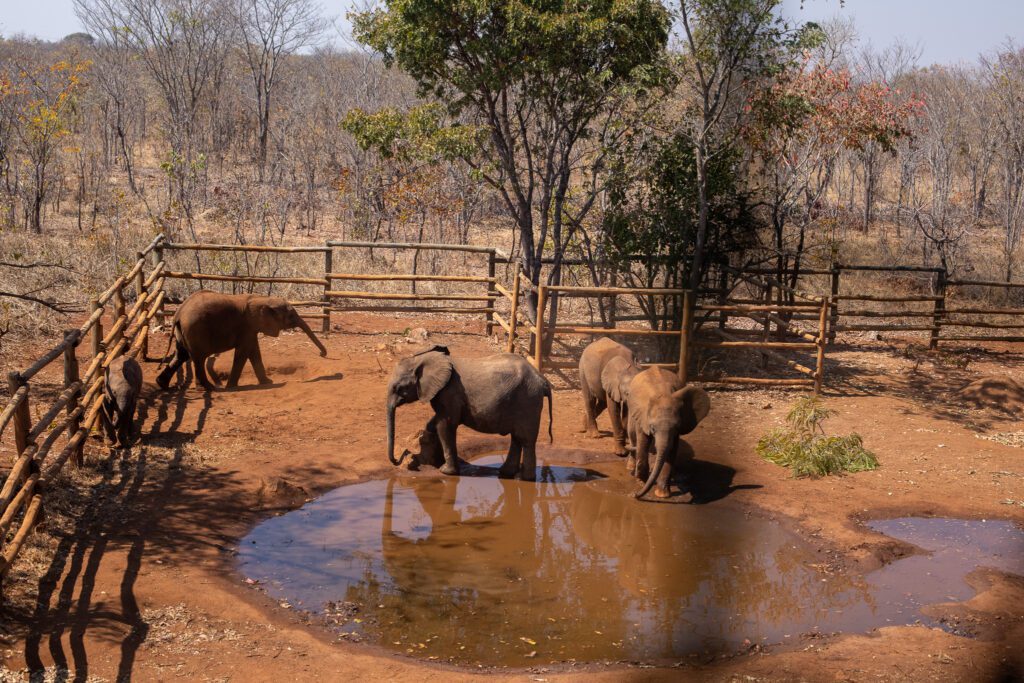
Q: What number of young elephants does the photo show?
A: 5